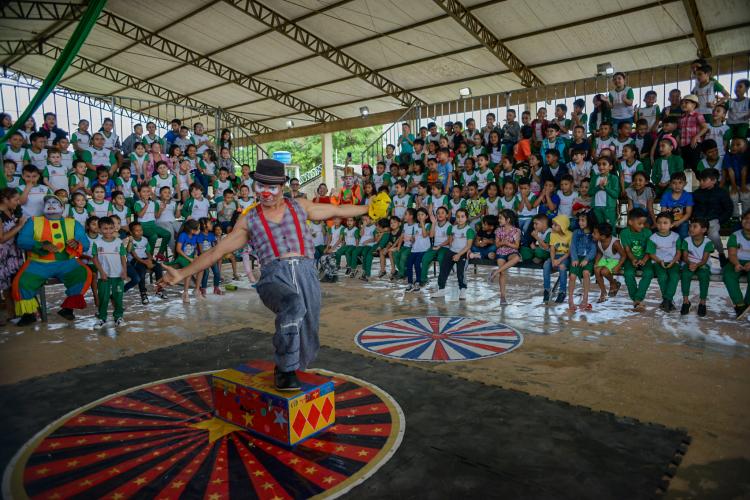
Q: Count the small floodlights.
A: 4